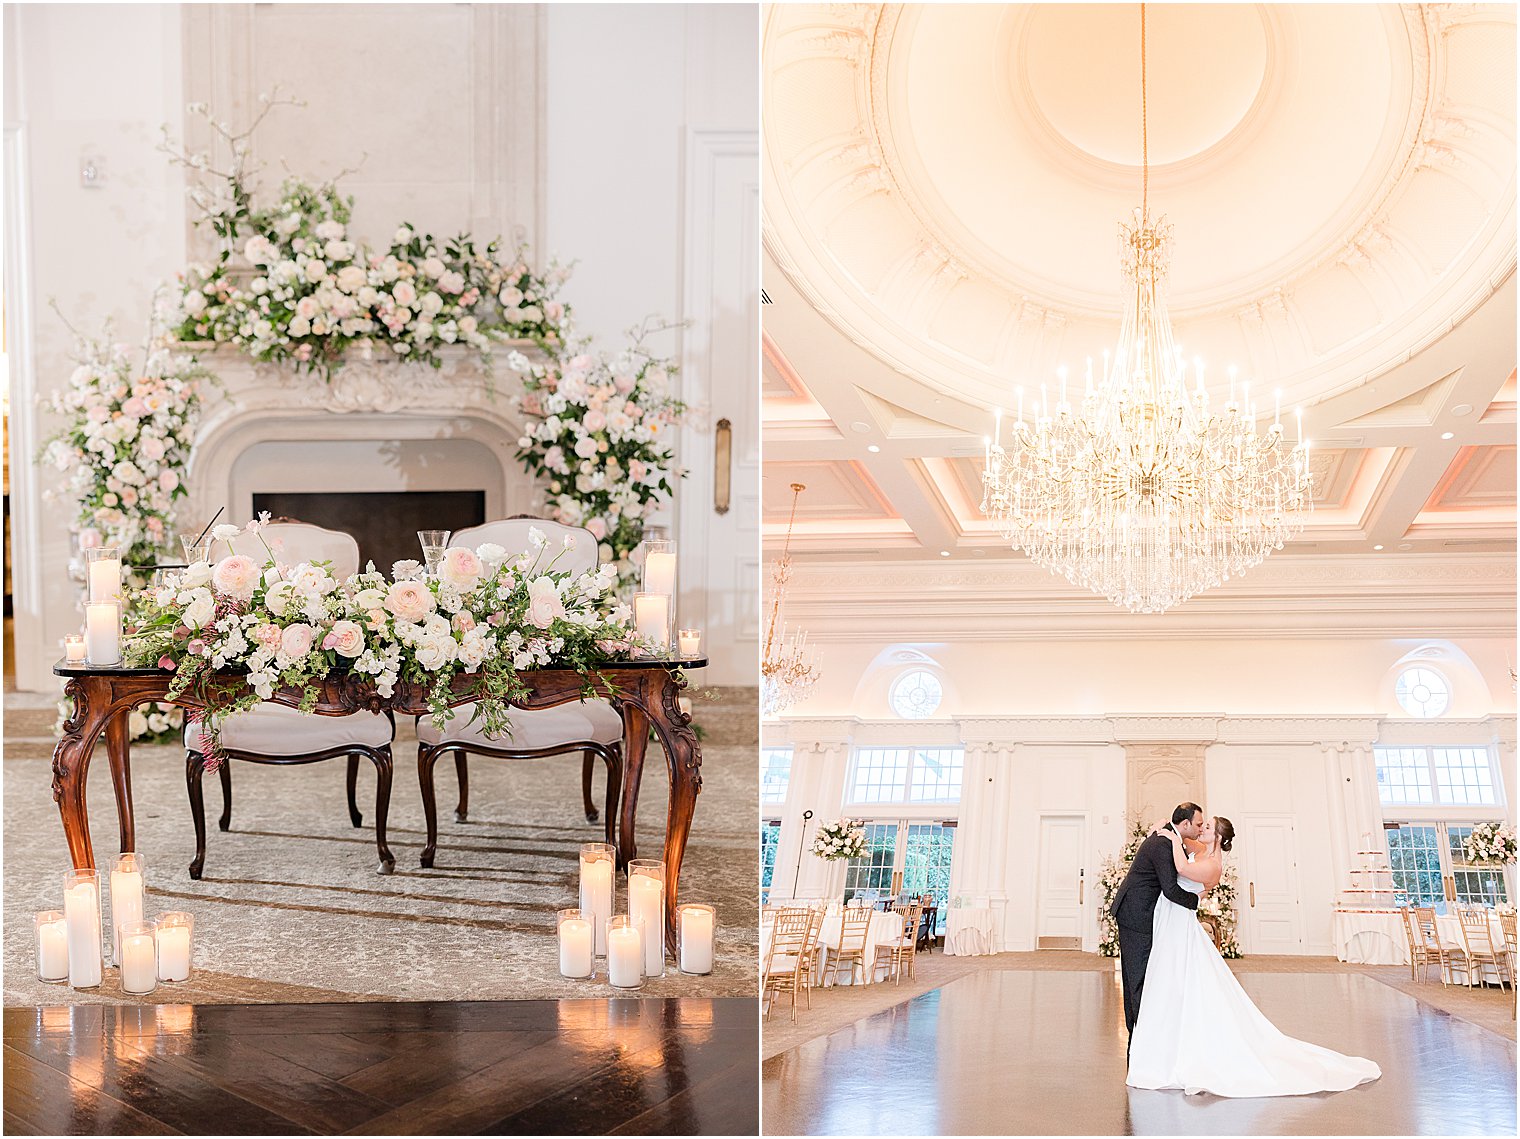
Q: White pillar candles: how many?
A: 14